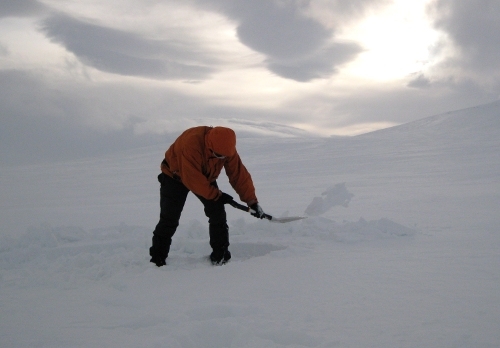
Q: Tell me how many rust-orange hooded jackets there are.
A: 1